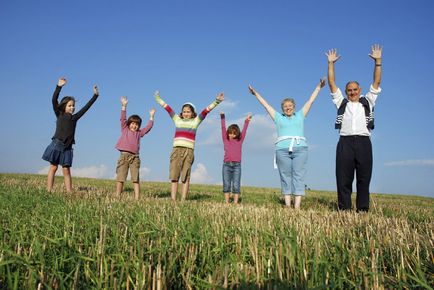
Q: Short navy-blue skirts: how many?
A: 1